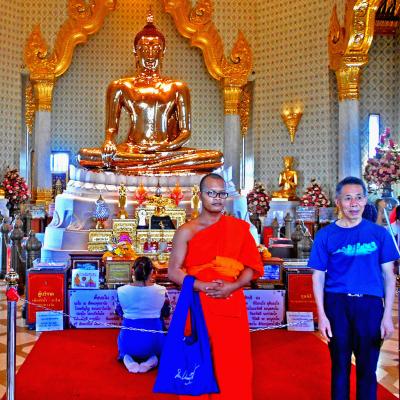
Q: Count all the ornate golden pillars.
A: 3